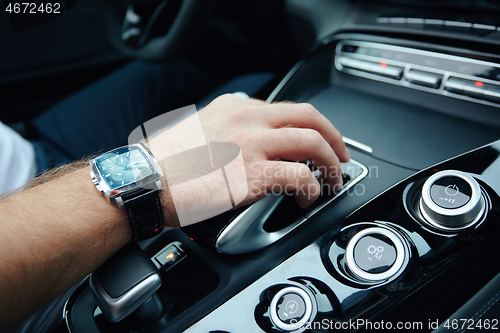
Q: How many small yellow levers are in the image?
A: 0